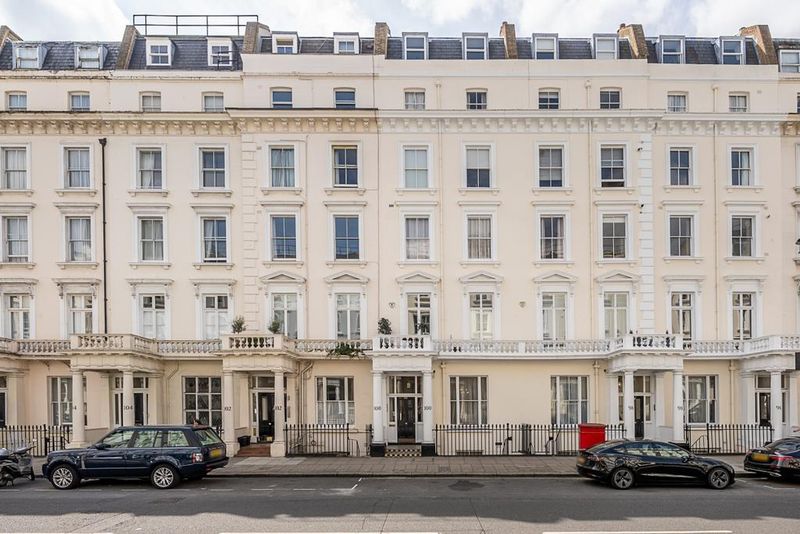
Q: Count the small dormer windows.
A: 13